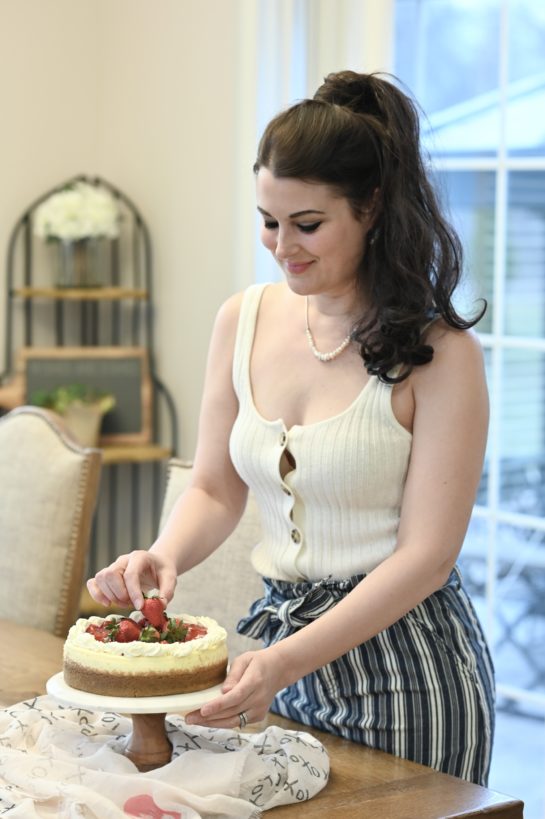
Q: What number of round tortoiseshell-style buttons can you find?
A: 3